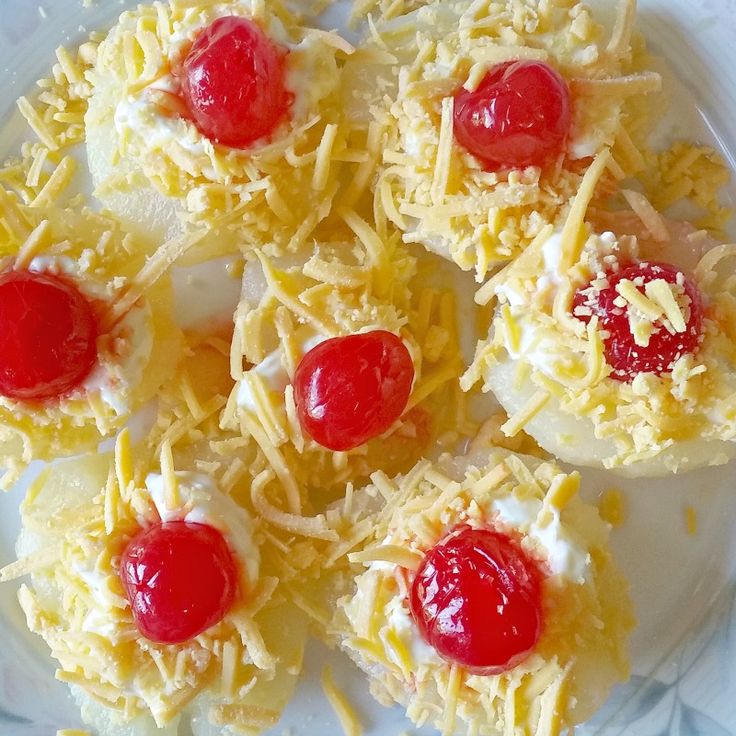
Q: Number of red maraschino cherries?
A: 7